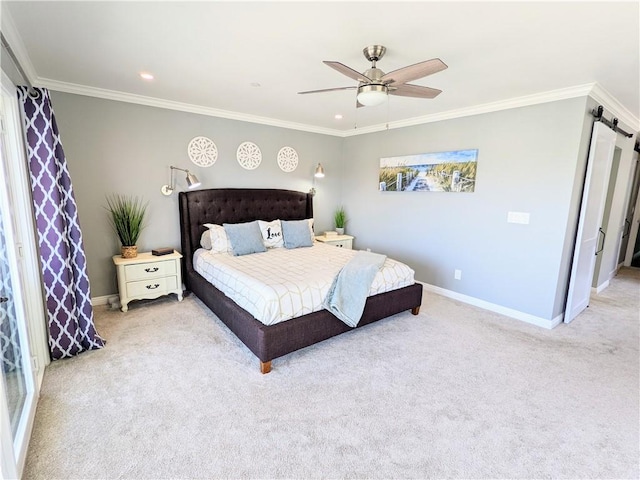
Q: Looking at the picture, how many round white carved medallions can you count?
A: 3